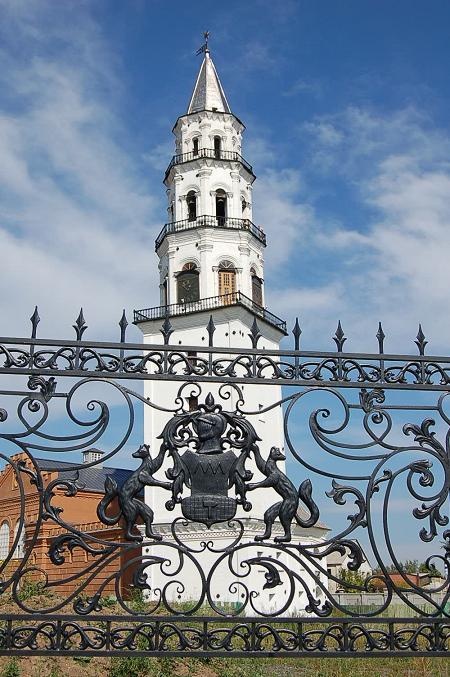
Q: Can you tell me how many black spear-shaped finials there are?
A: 10